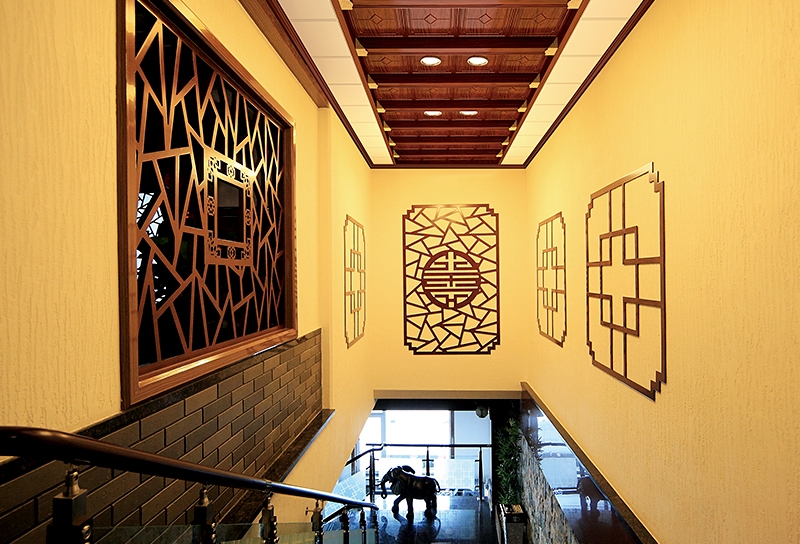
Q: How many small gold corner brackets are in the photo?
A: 14